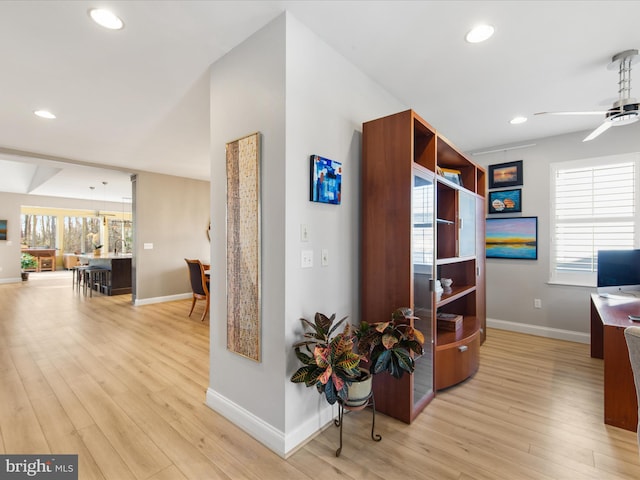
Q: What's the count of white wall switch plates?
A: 4